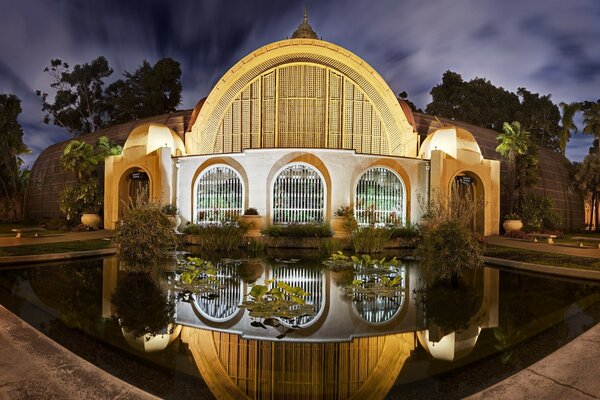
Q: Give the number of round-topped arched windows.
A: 3